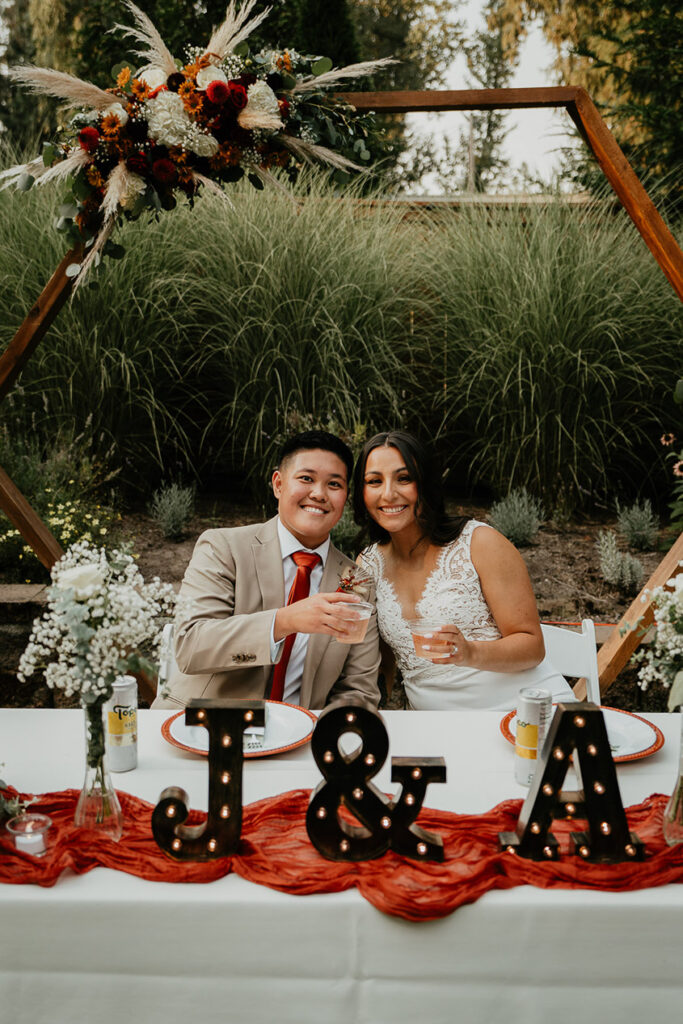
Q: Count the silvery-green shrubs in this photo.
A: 4